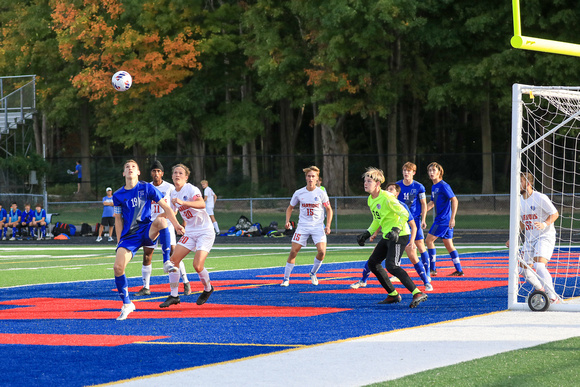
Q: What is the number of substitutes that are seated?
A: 4